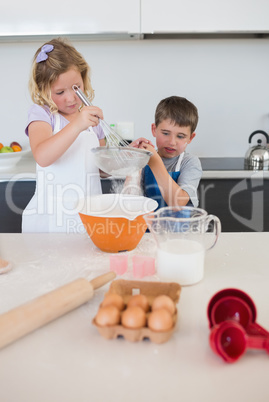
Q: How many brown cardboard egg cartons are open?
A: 1